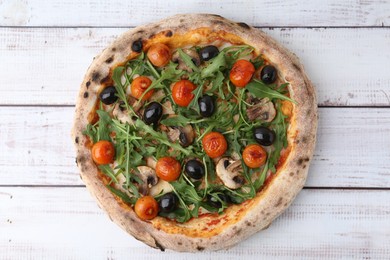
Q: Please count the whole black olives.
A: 9